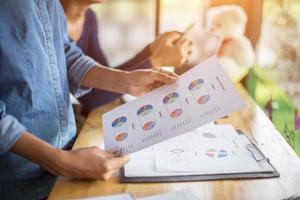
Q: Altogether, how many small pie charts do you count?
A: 4